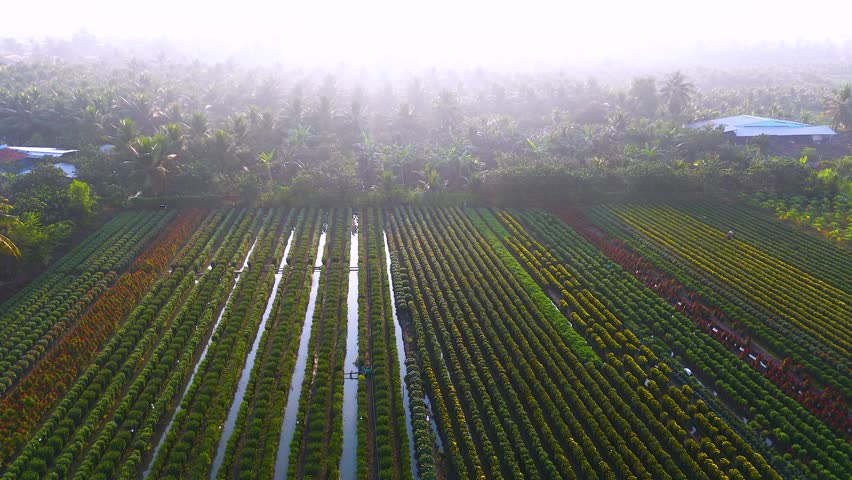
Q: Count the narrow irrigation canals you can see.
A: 5